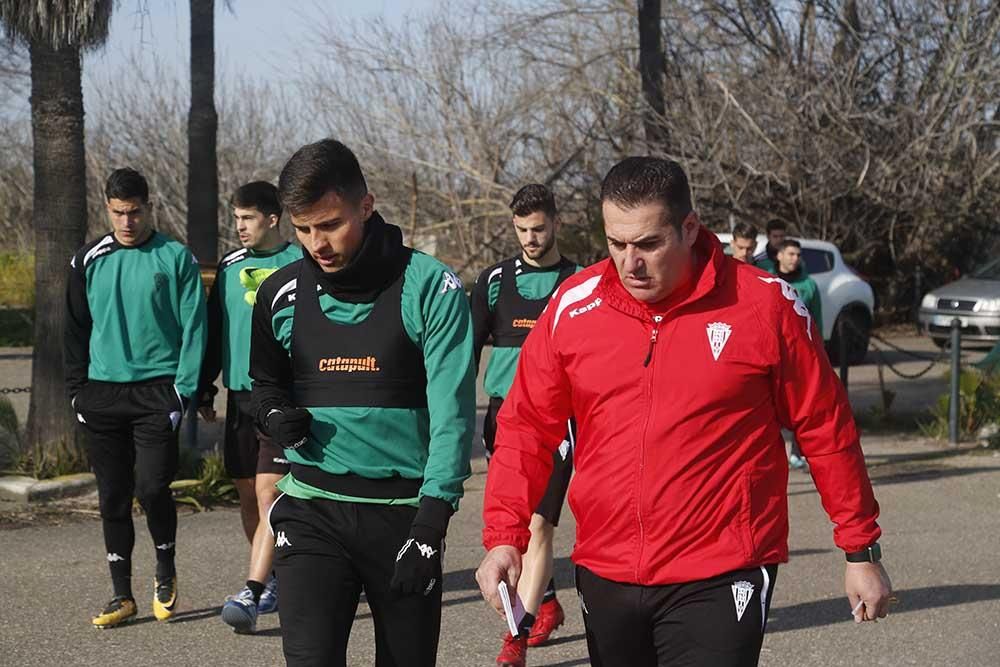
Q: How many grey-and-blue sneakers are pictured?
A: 2